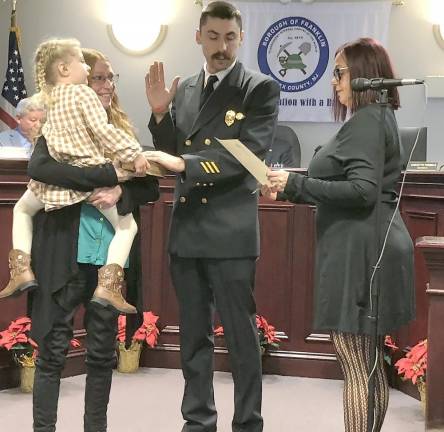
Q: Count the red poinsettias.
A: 5